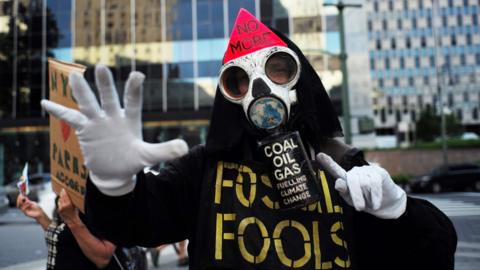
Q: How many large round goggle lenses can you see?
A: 2